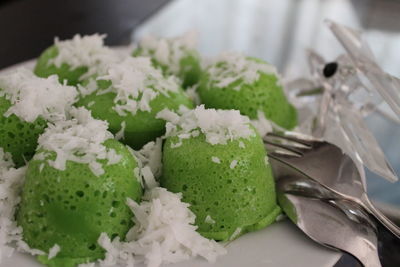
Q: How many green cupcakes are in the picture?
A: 7